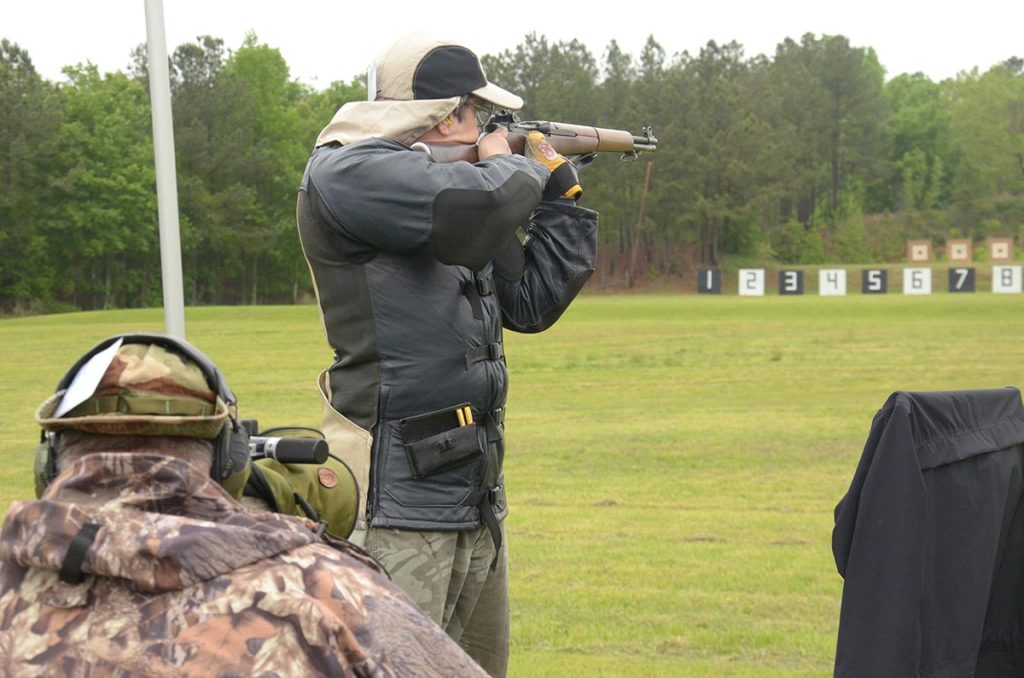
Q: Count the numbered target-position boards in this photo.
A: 8